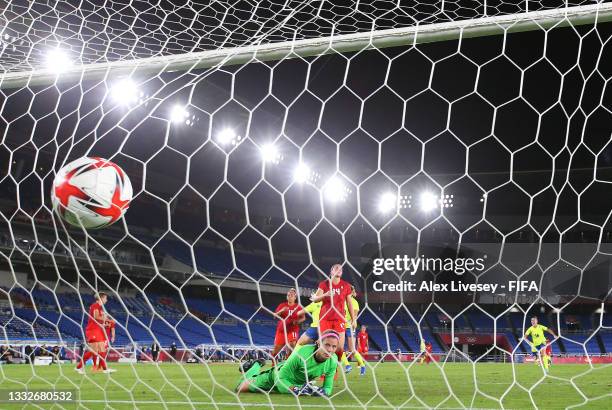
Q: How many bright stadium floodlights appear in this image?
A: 9